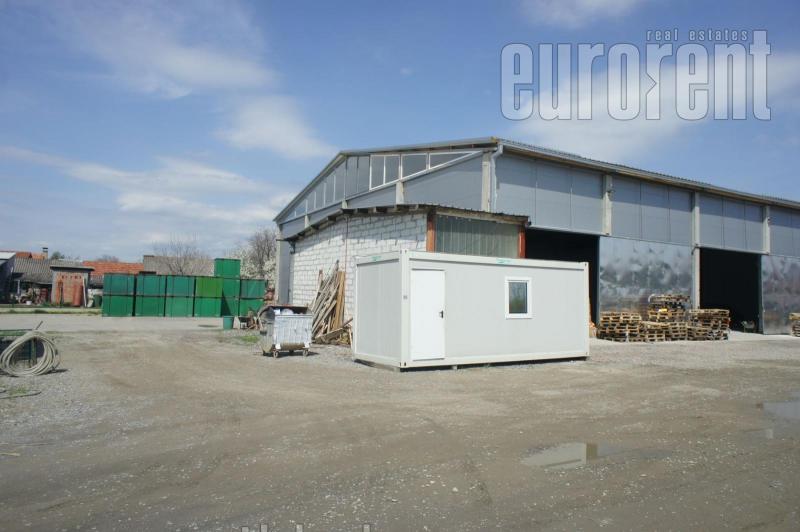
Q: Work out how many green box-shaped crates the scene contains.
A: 13